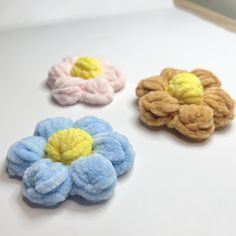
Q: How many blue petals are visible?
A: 6